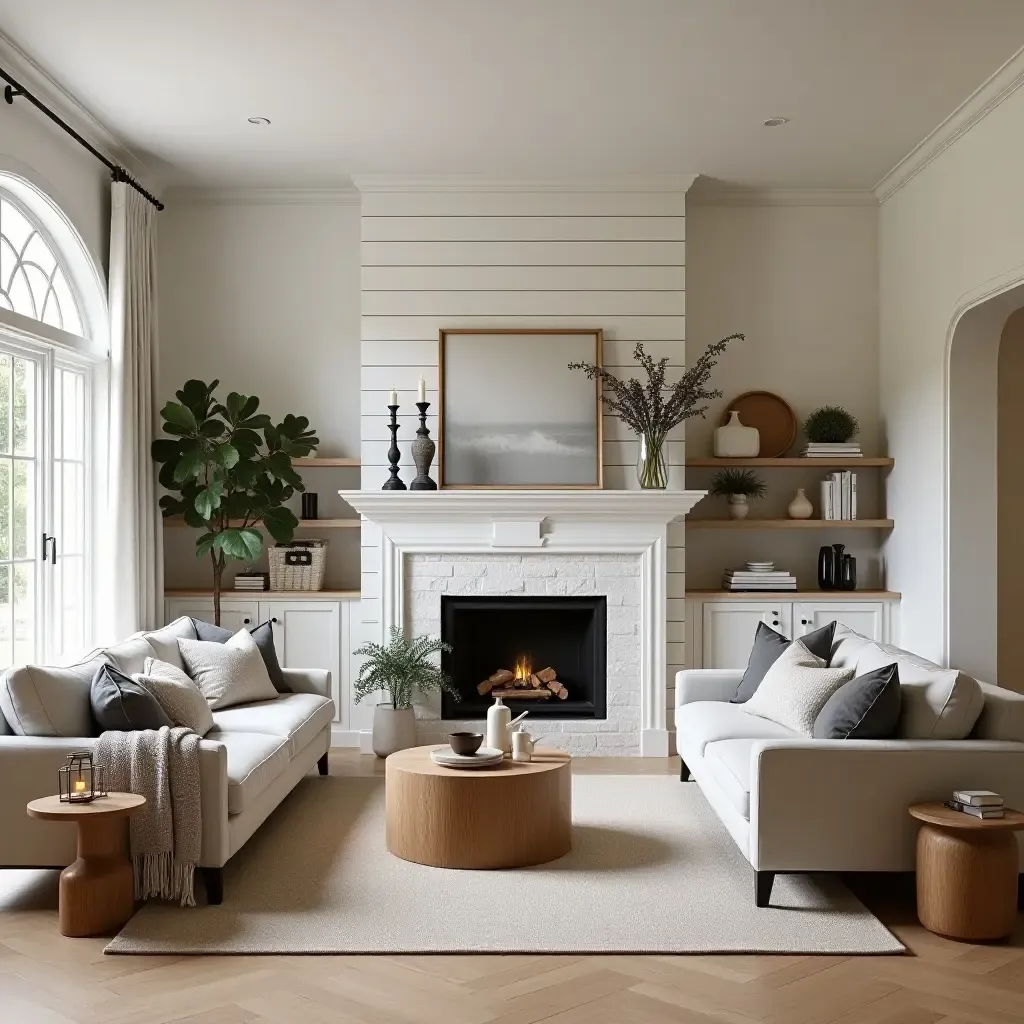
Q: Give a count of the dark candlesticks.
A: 2